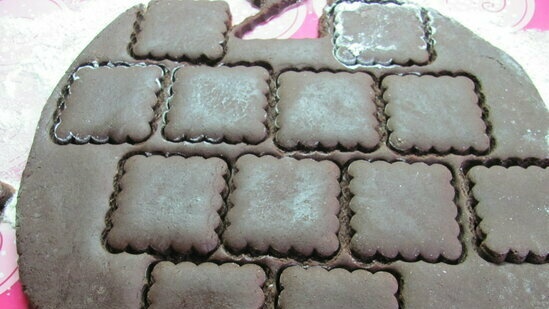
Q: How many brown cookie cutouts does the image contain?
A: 12